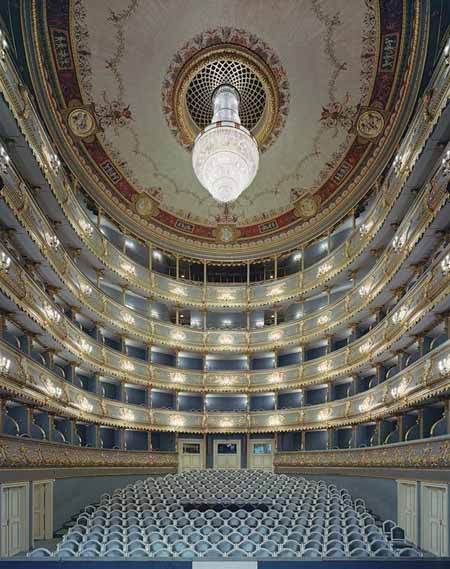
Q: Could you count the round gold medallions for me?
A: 5